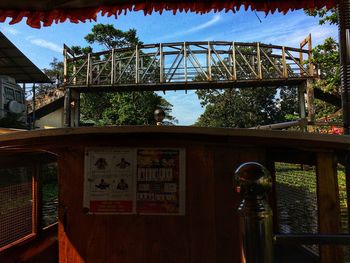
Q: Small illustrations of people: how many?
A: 4